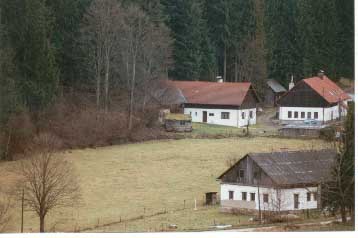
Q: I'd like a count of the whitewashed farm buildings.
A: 3